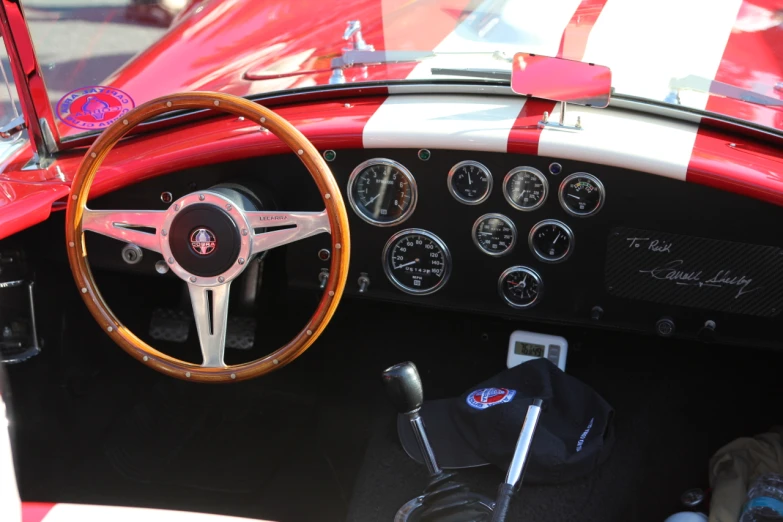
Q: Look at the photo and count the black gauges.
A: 8